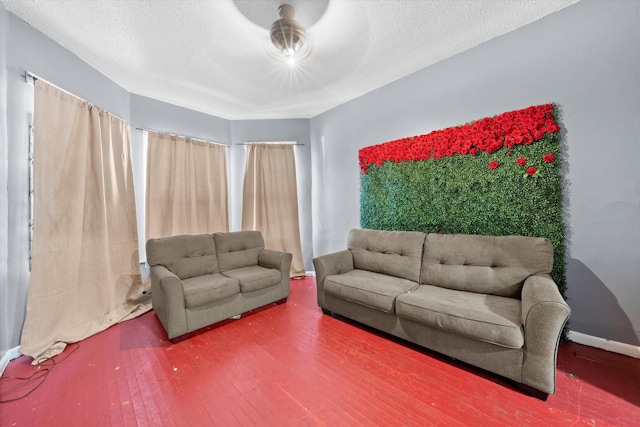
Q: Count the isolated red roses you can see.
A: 4